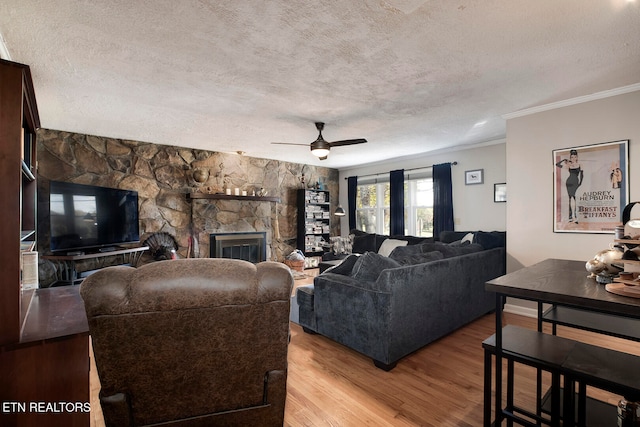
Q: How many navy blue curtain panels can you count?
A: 3